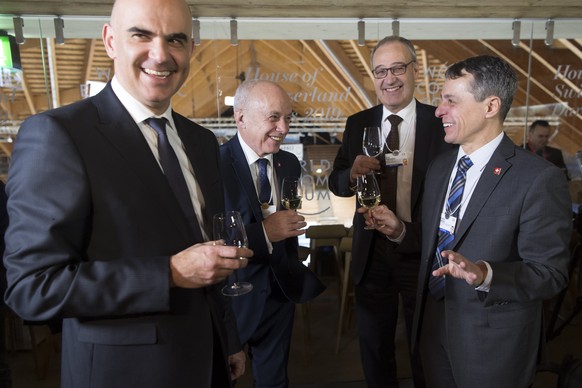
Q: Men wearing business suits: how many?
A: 4